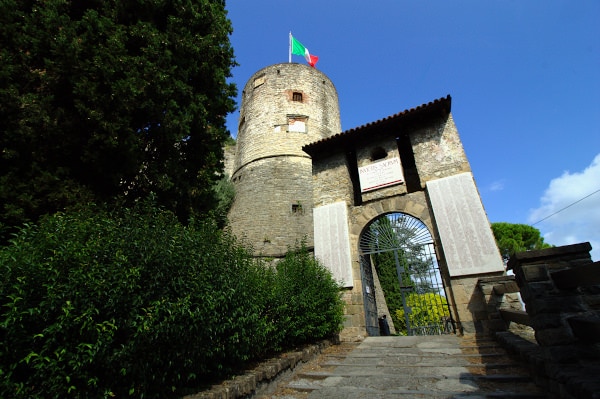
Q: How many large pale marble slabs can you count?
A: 2